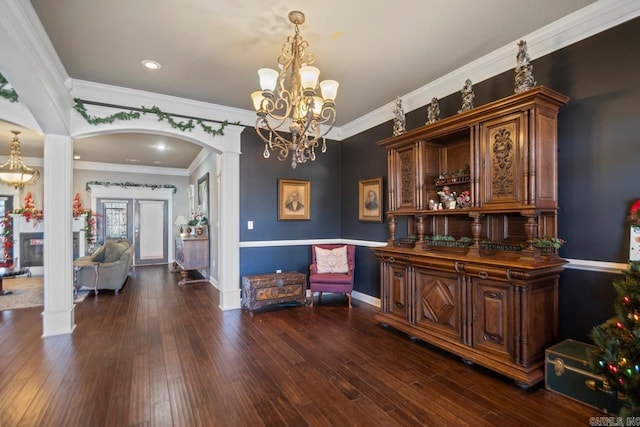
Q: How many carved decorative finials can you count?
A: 4